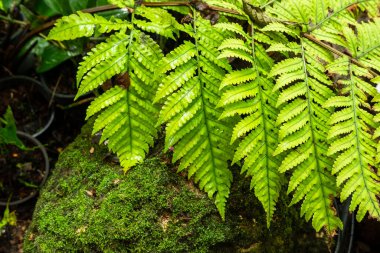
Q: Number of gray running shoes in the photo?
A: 0